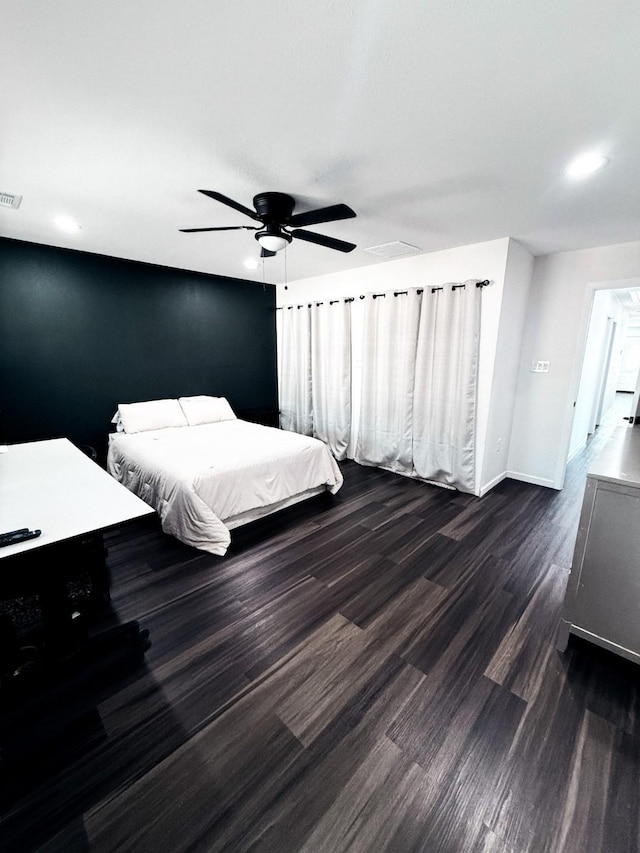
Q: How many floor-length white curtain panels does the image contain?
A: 4